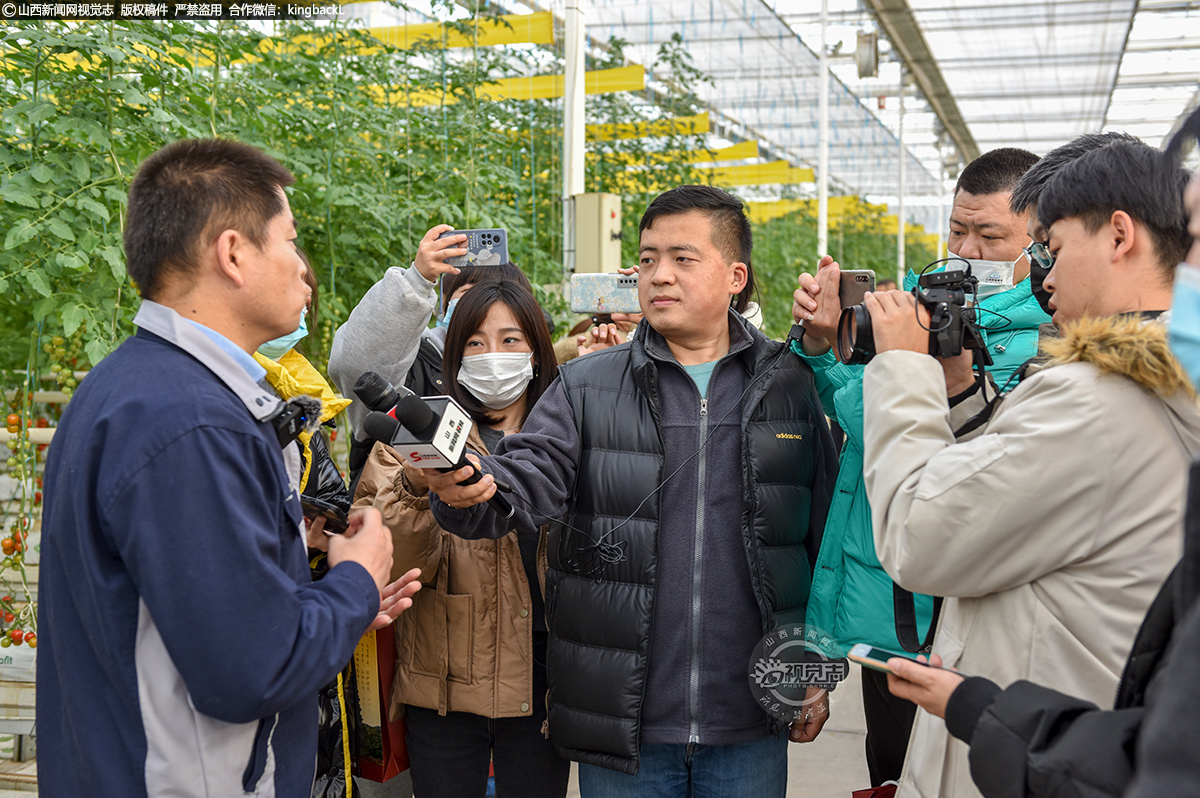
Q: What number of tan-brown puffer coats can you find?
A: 1